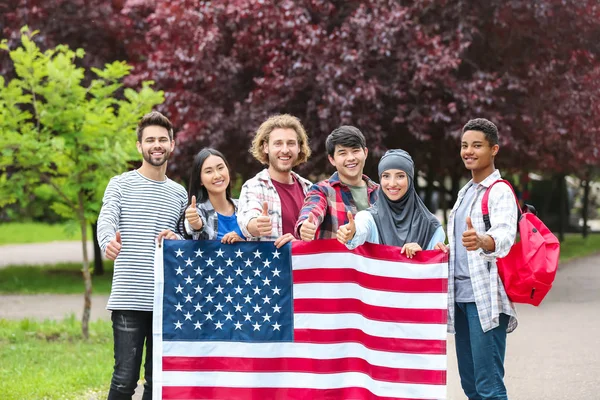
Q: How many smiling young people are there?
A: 6